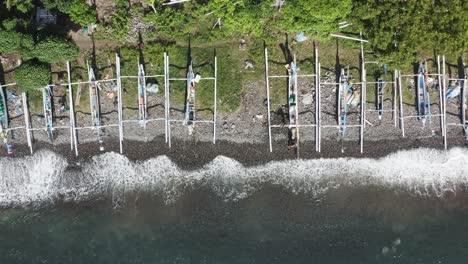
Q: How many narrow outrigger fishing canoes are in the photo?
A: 10